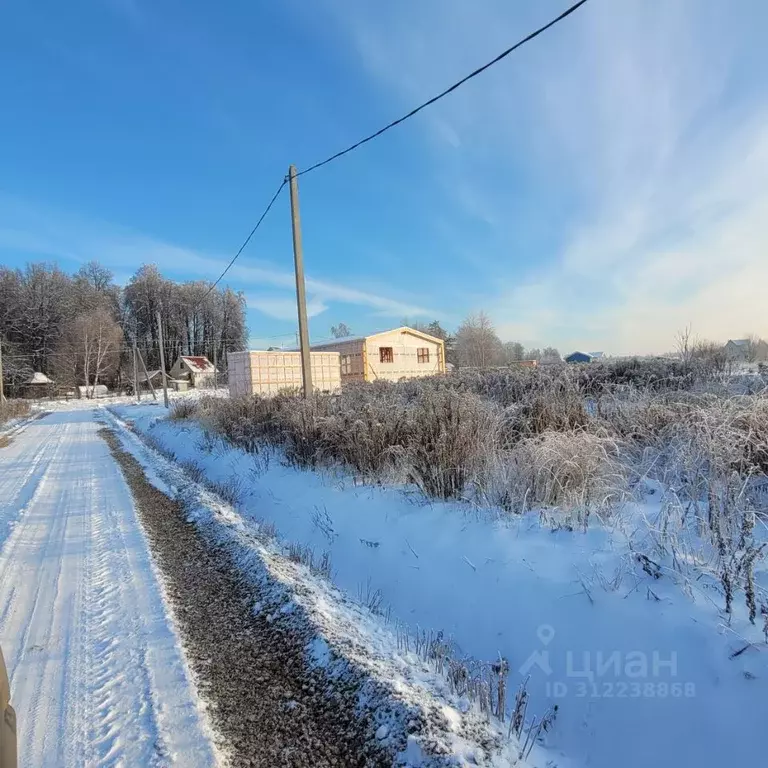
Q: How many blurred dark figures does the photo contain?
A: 0